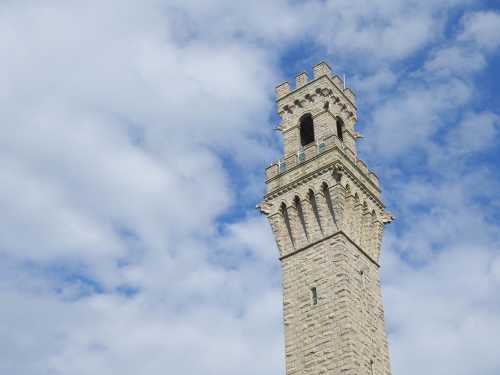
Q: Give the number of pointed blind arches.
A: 8